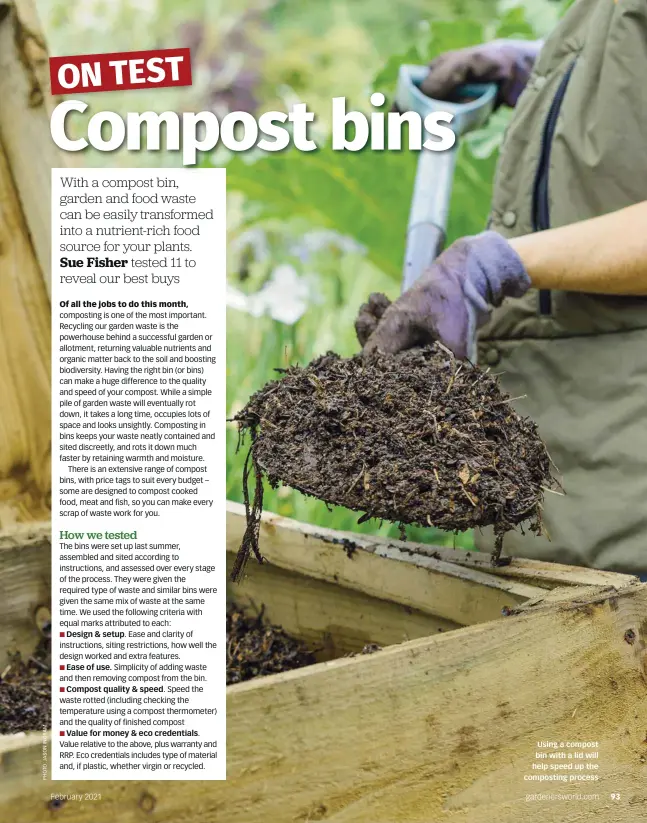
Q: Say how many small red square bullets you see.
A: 4